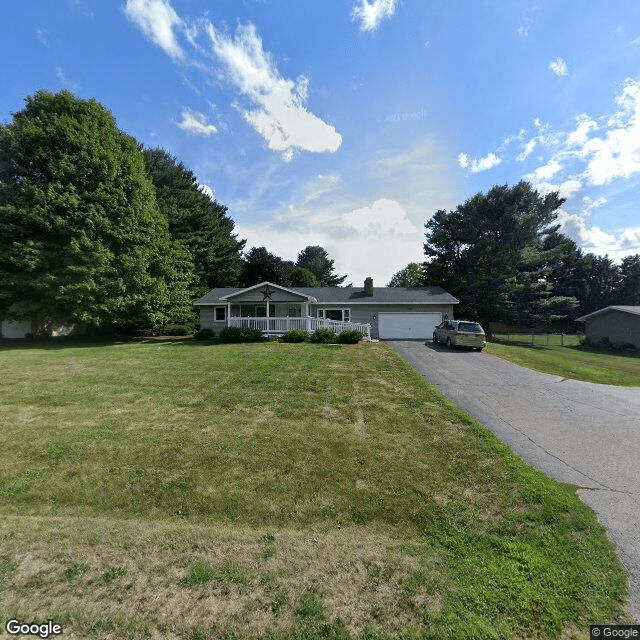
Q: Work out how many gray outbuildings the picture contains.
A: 1